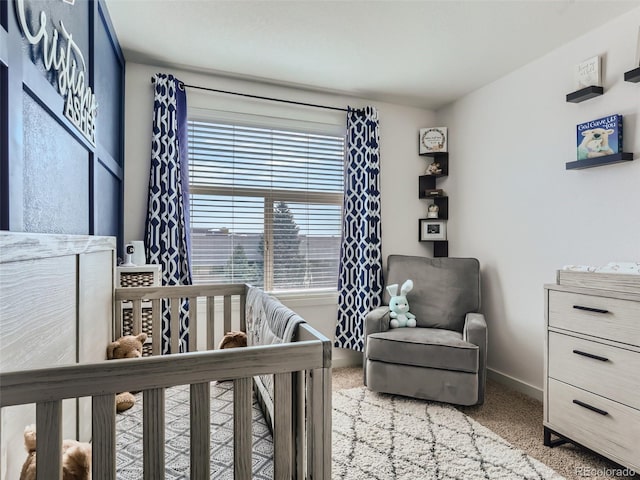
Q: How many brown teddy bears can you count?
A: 3